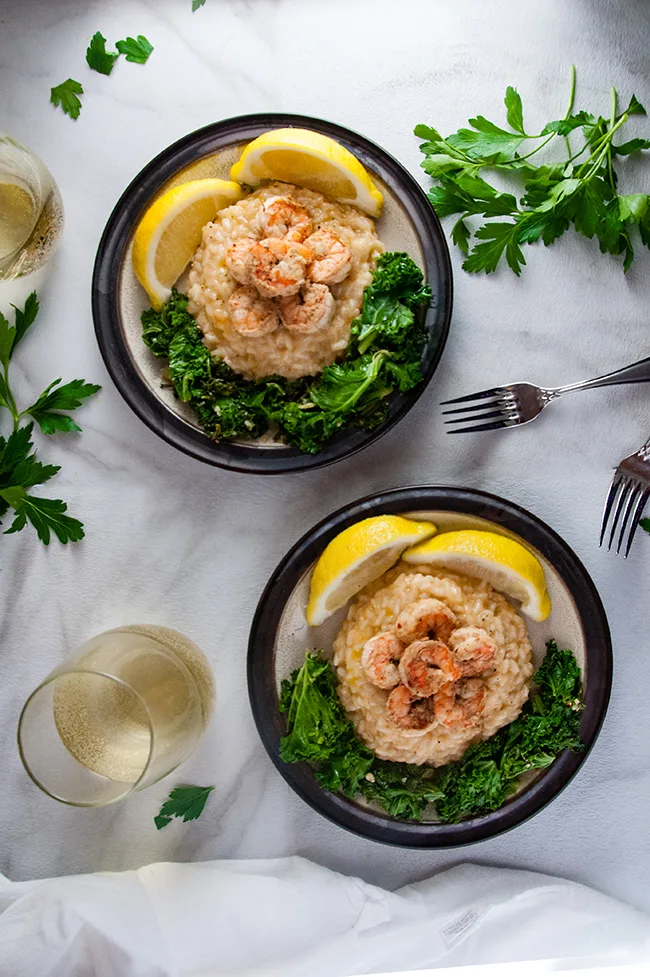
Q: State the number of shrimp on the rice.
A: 12